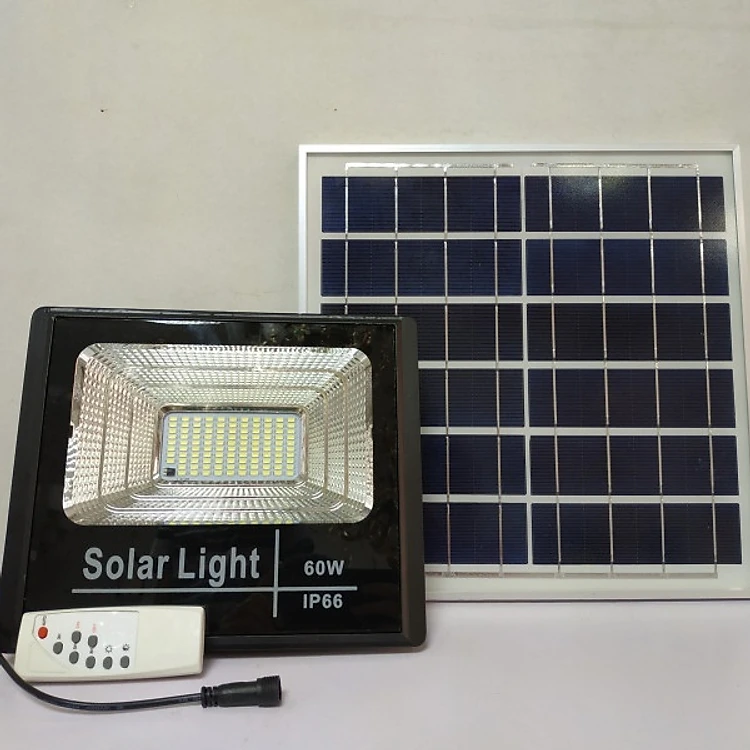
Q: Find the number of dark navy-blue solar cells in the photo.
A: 12